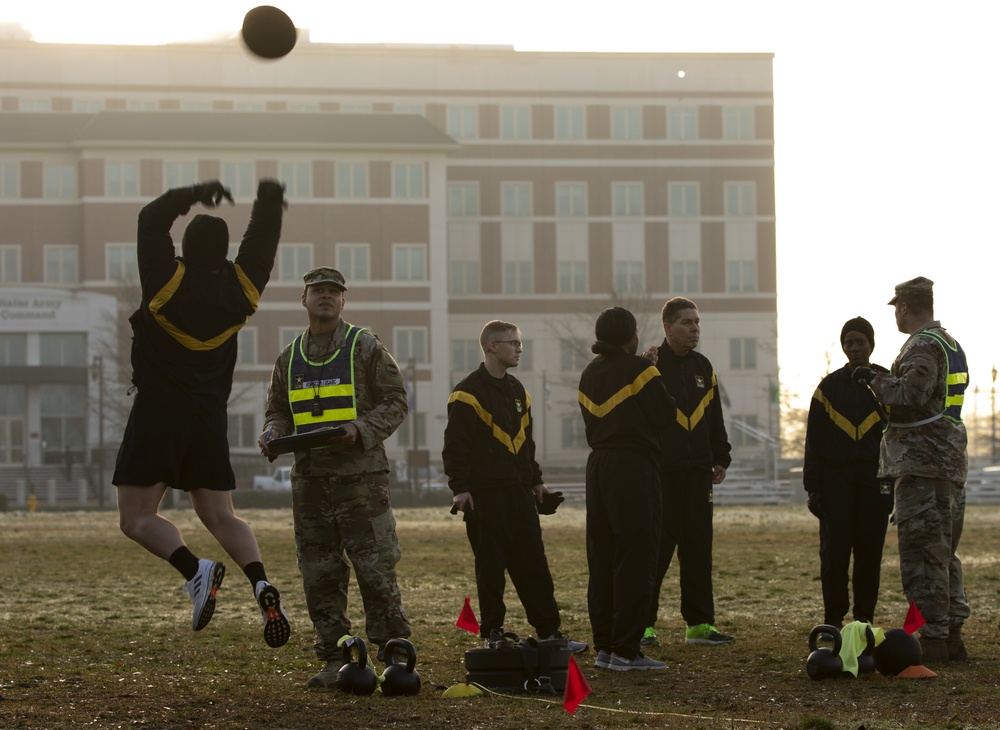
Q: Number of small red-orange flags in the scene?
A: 3